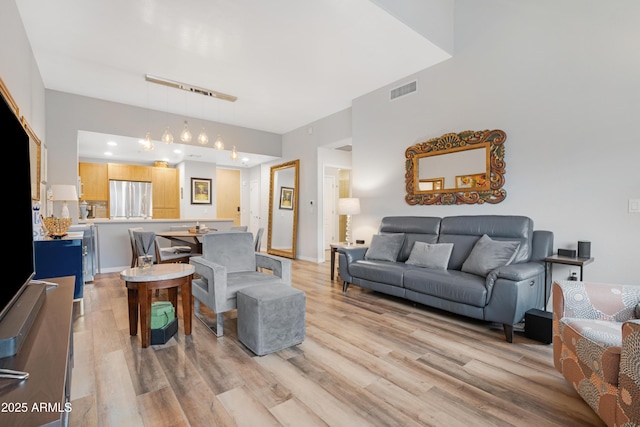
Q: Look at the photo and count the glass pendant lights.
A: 6